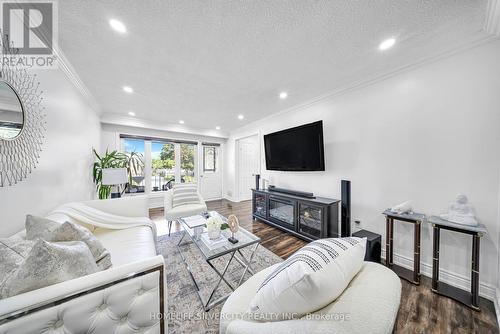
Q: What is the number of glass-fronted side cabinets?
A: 2